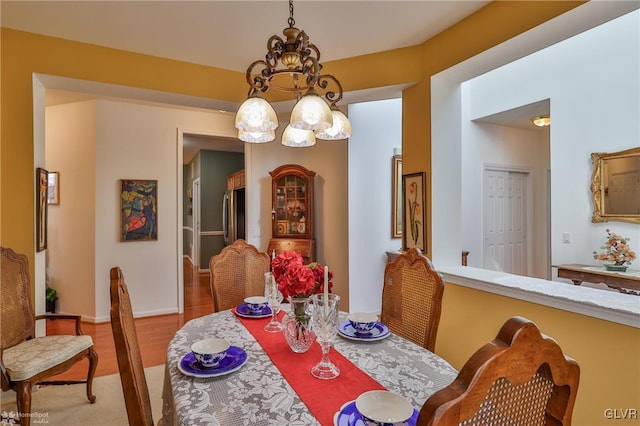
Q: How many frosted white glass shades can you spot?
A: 5